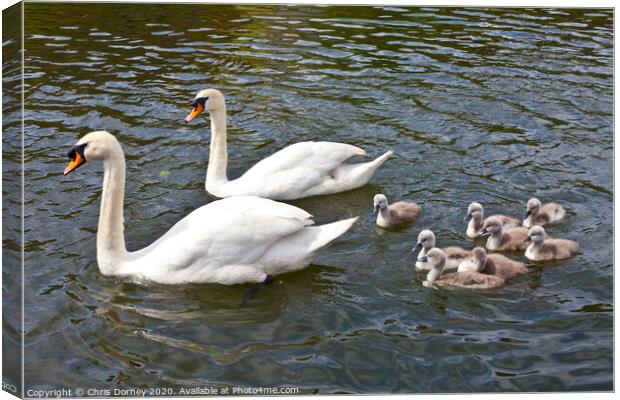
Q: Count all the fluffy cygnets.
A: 8